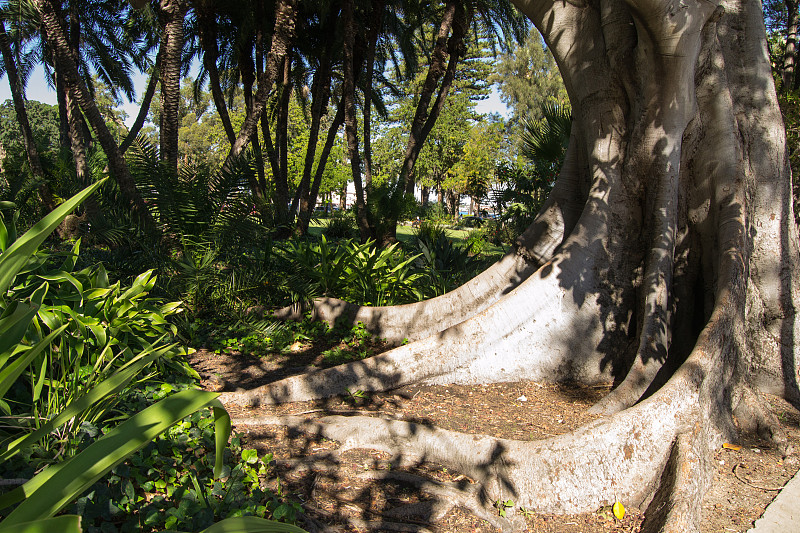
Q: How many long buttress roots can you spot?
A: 3